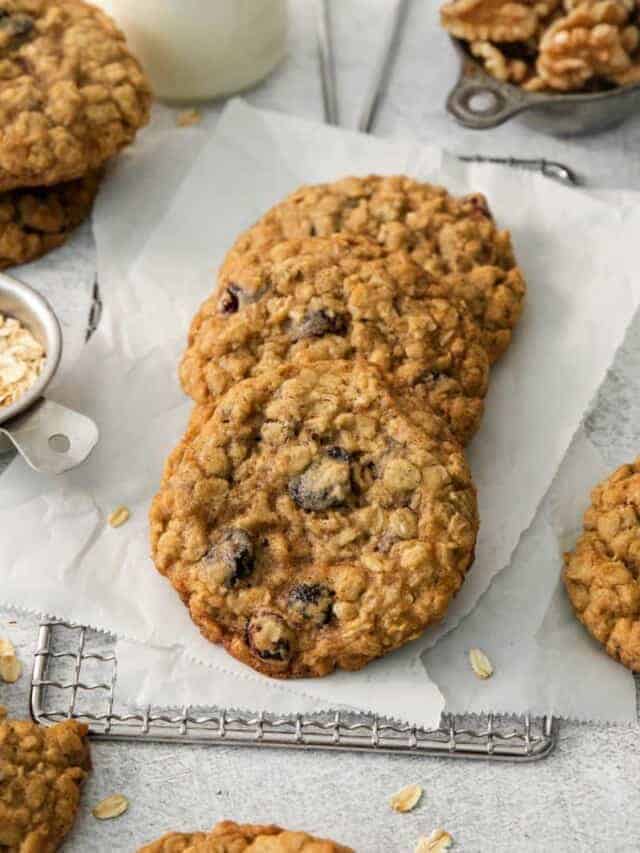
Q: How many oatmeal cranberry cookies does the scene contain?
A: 8